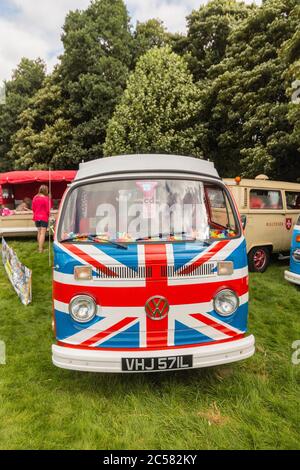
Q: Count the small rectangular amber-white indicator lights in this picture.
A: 2